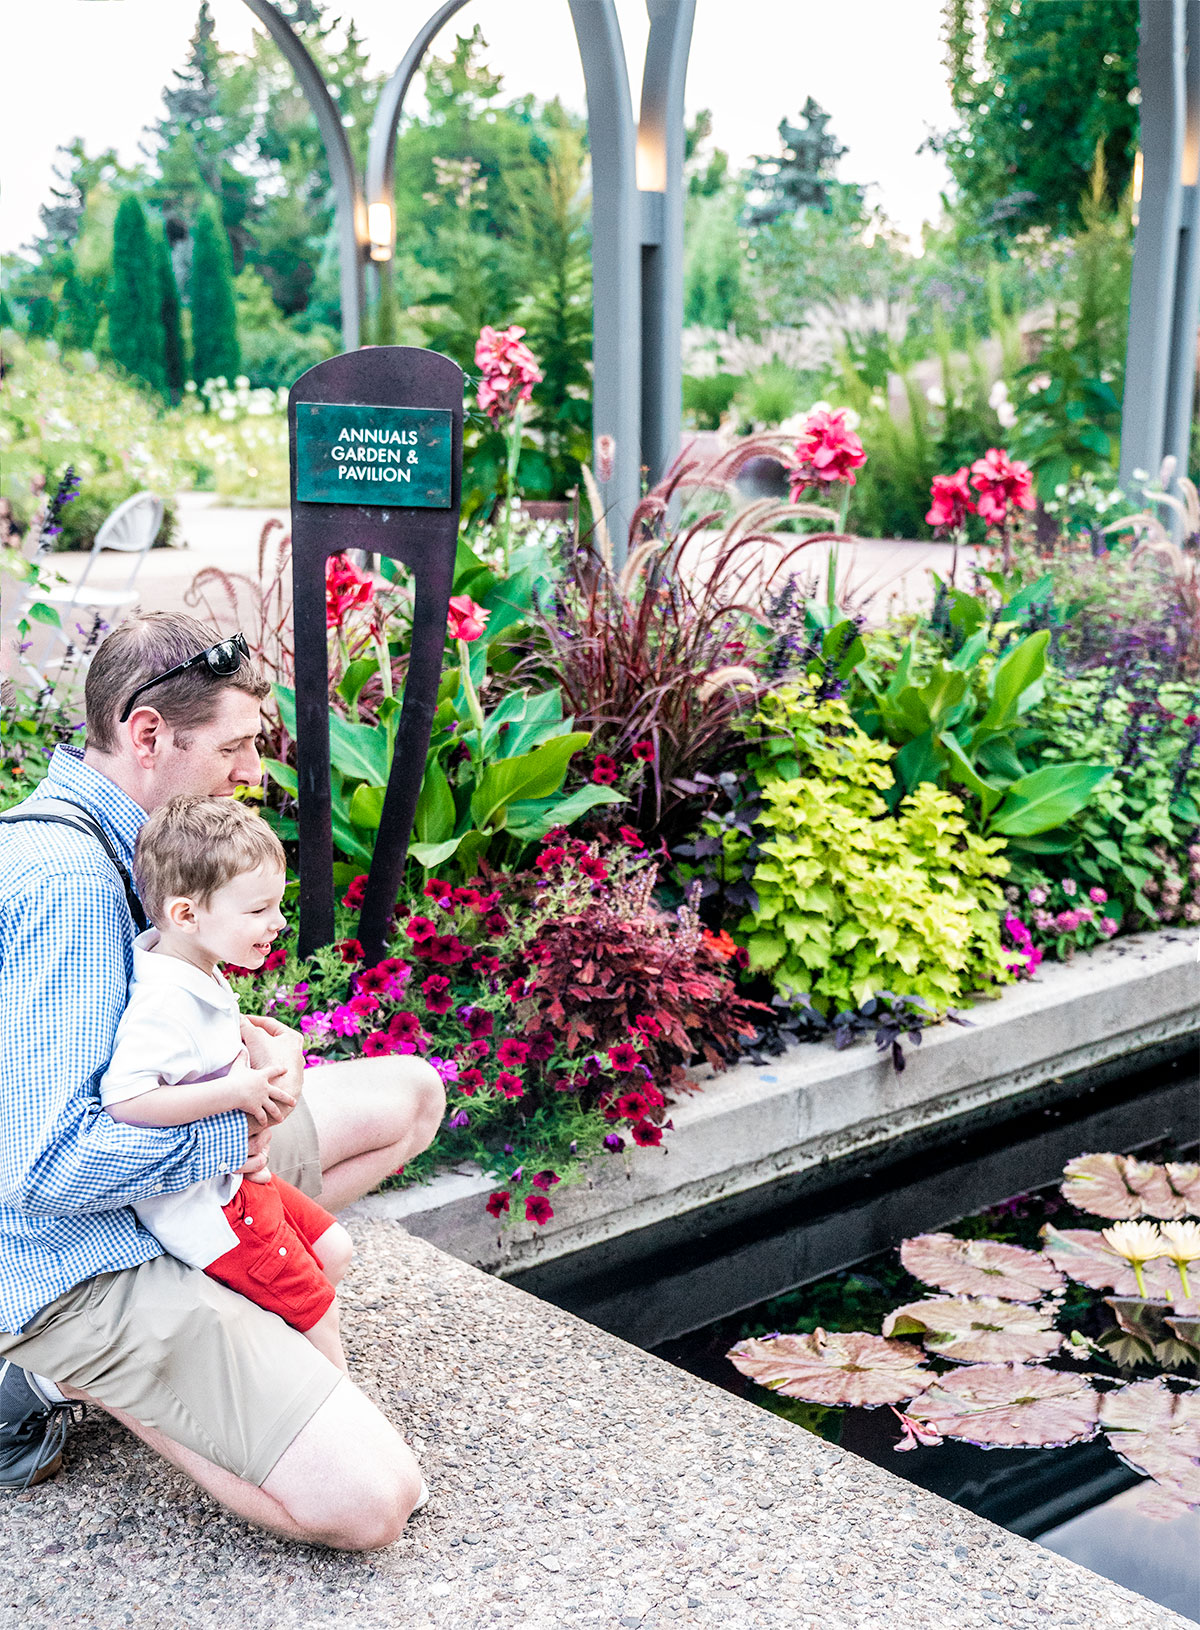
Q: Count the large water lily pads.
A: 7